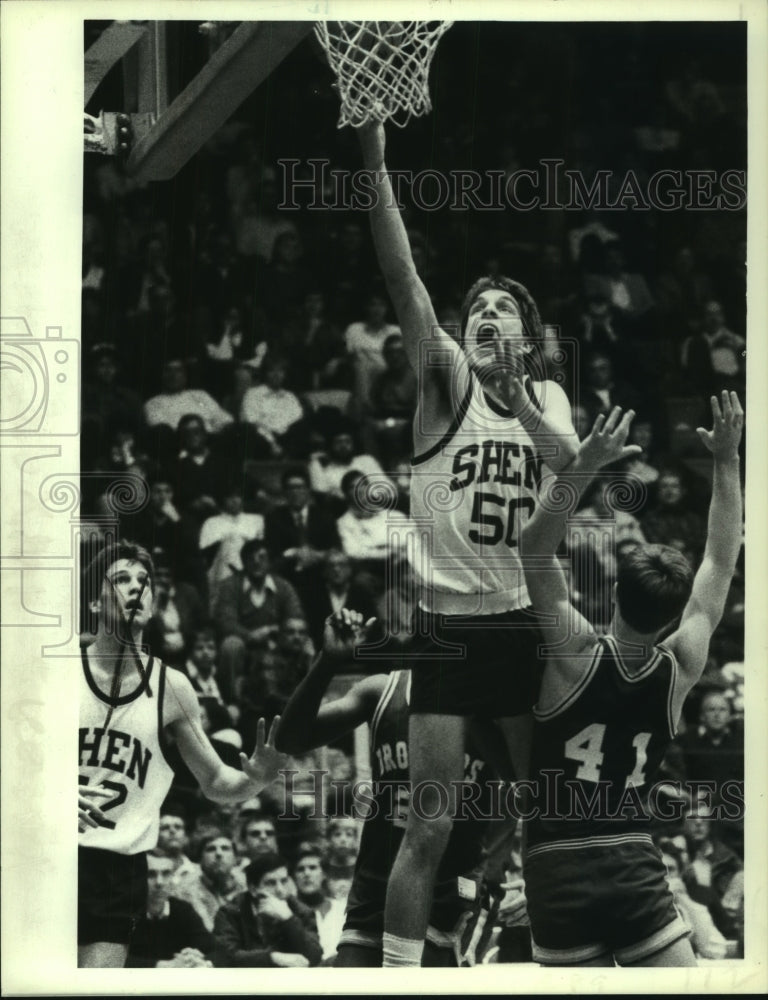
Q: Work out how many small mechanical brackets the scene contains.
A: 1